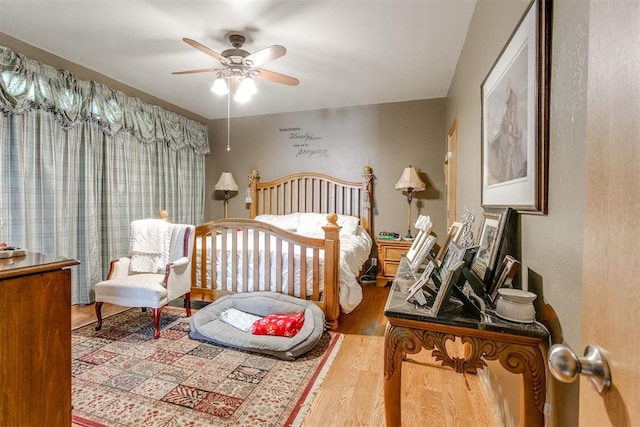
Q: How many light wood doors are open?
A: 1